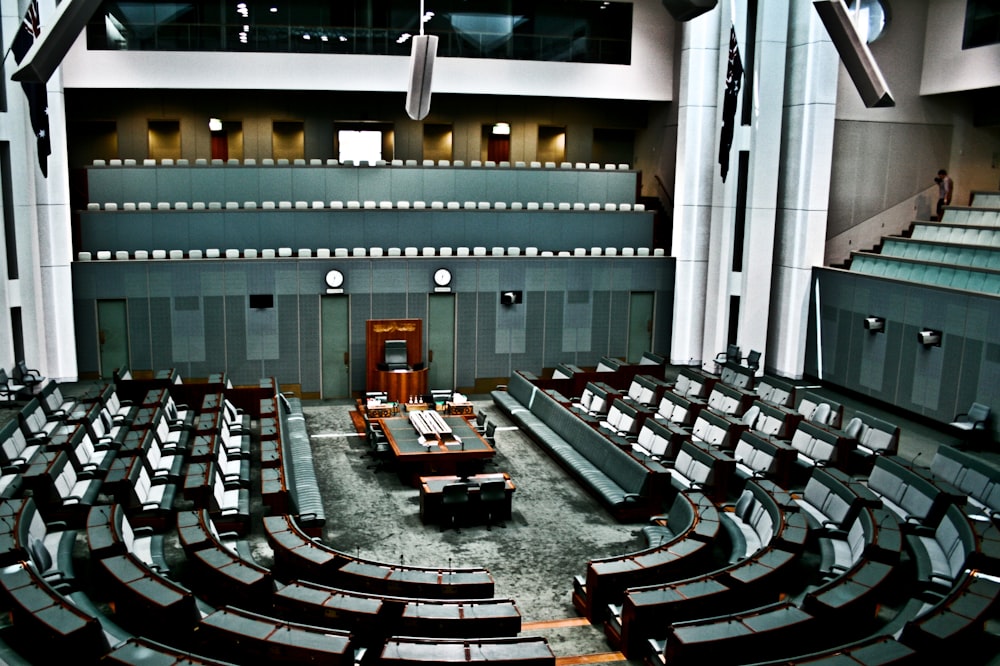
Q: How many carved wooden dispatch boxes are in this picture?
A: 2